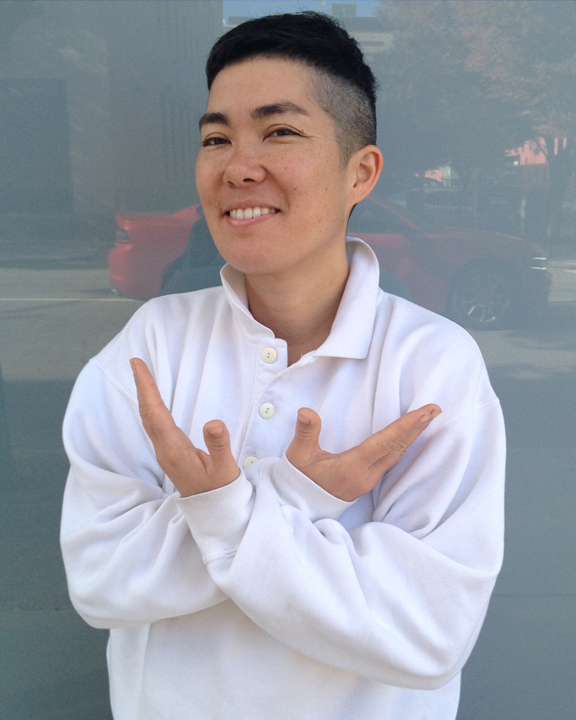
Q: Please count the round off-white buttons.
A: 3